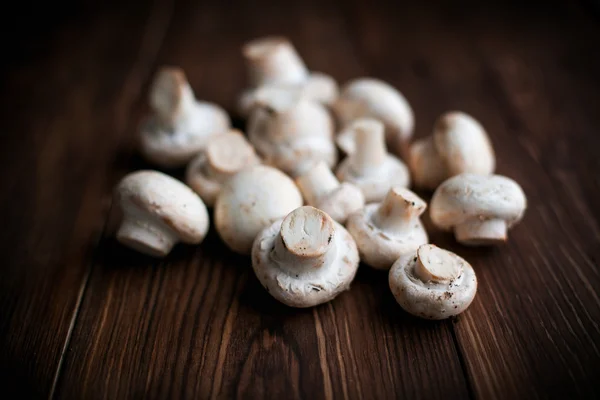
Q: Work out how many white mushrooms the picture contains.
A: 14